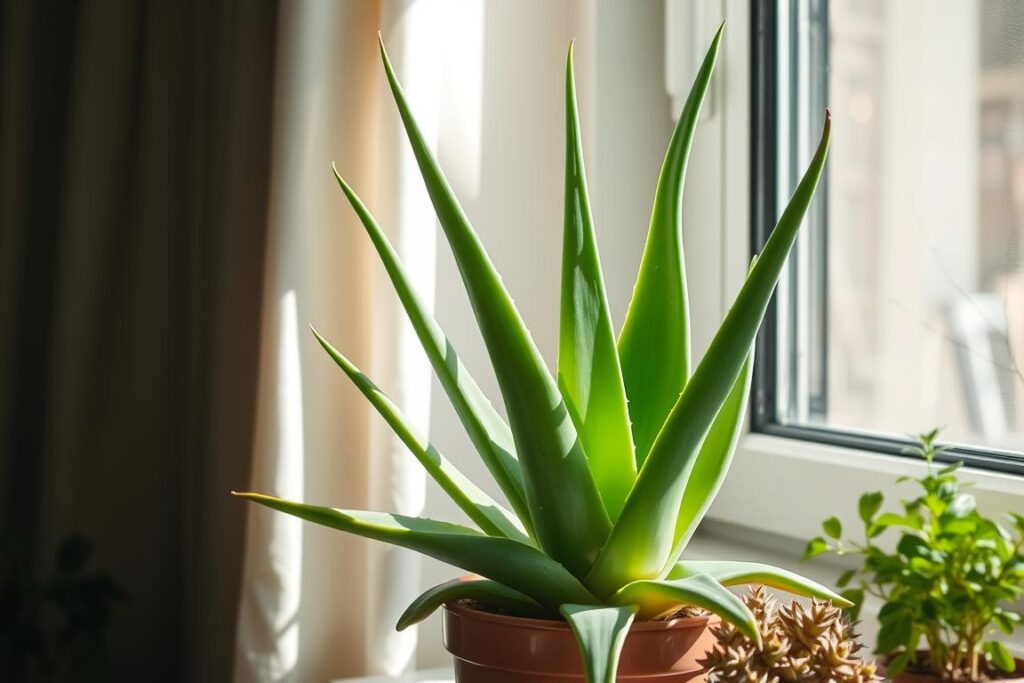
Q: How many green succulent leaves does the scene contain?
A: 12